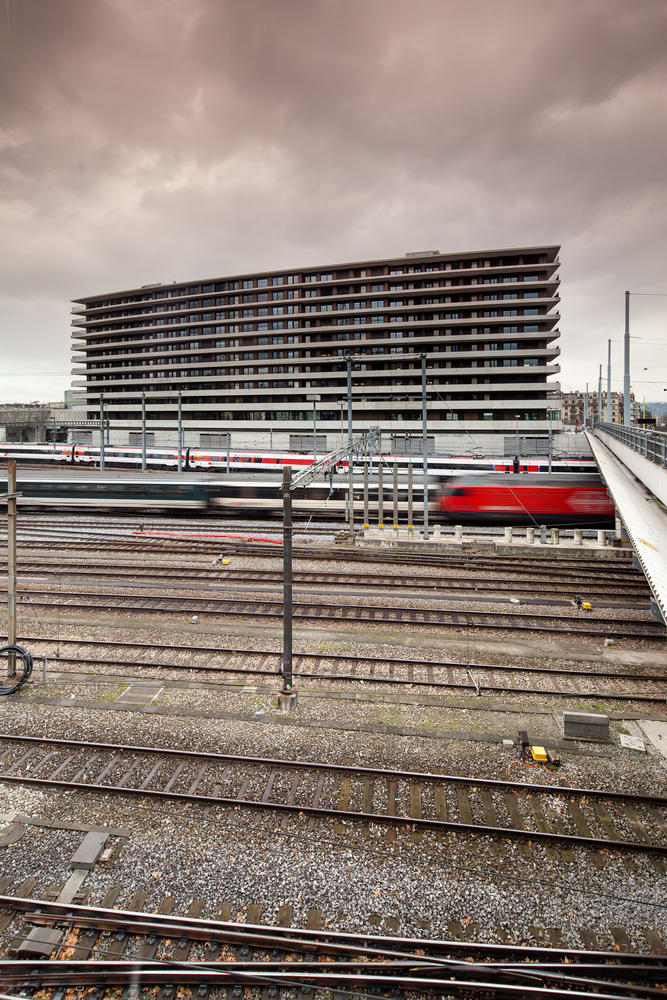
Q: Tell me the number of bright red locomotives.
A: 1